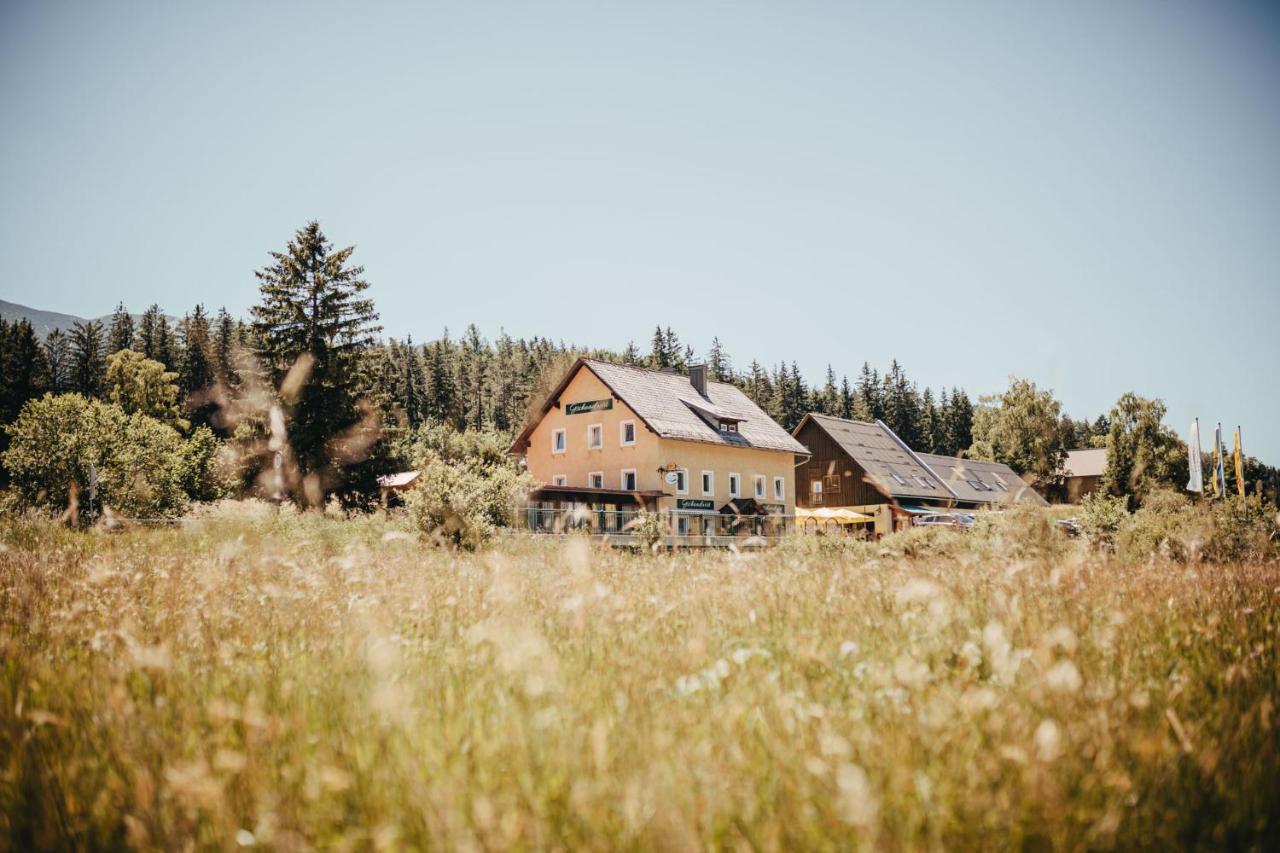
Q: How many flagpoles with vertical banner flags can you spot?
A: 3